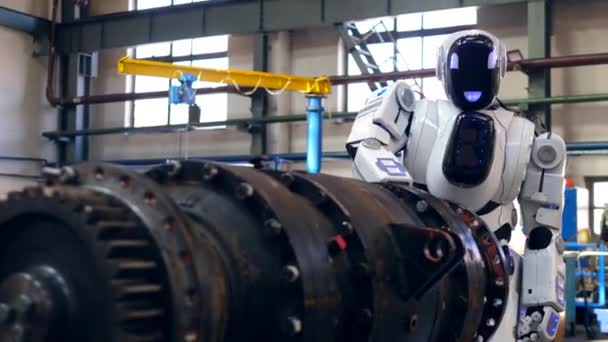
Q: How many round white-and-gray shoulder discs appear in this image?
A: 2